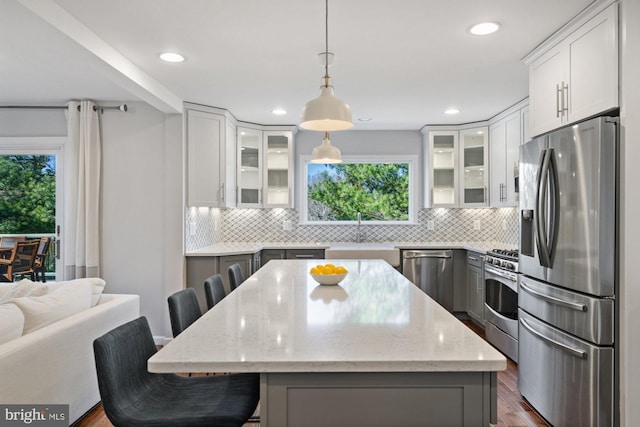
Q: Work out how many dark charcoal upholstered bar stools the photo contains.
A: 4